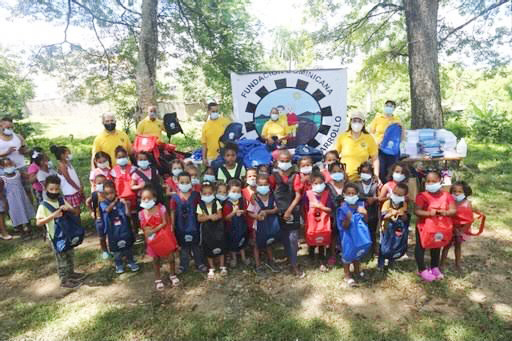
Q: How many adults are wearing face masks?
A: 7